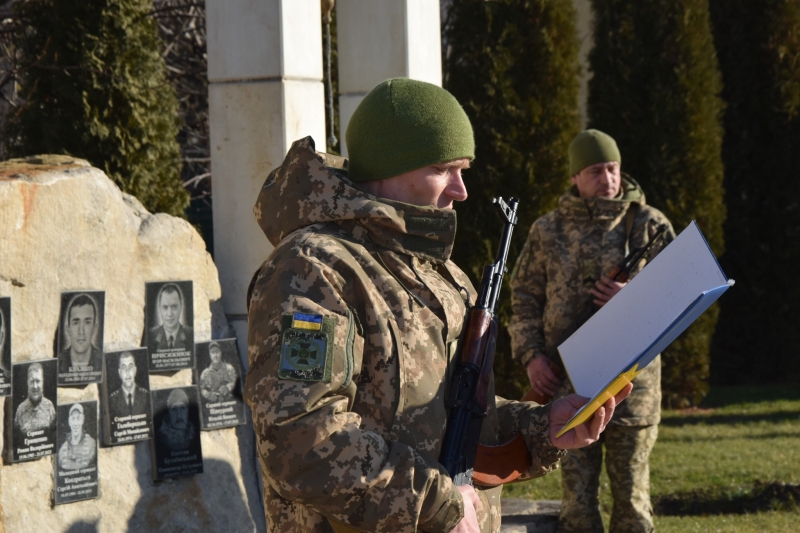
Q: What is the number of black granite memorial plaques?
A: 8